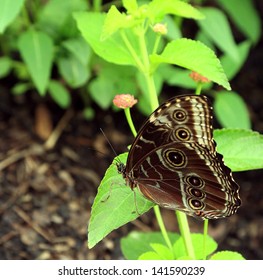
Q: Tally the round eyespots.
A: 6